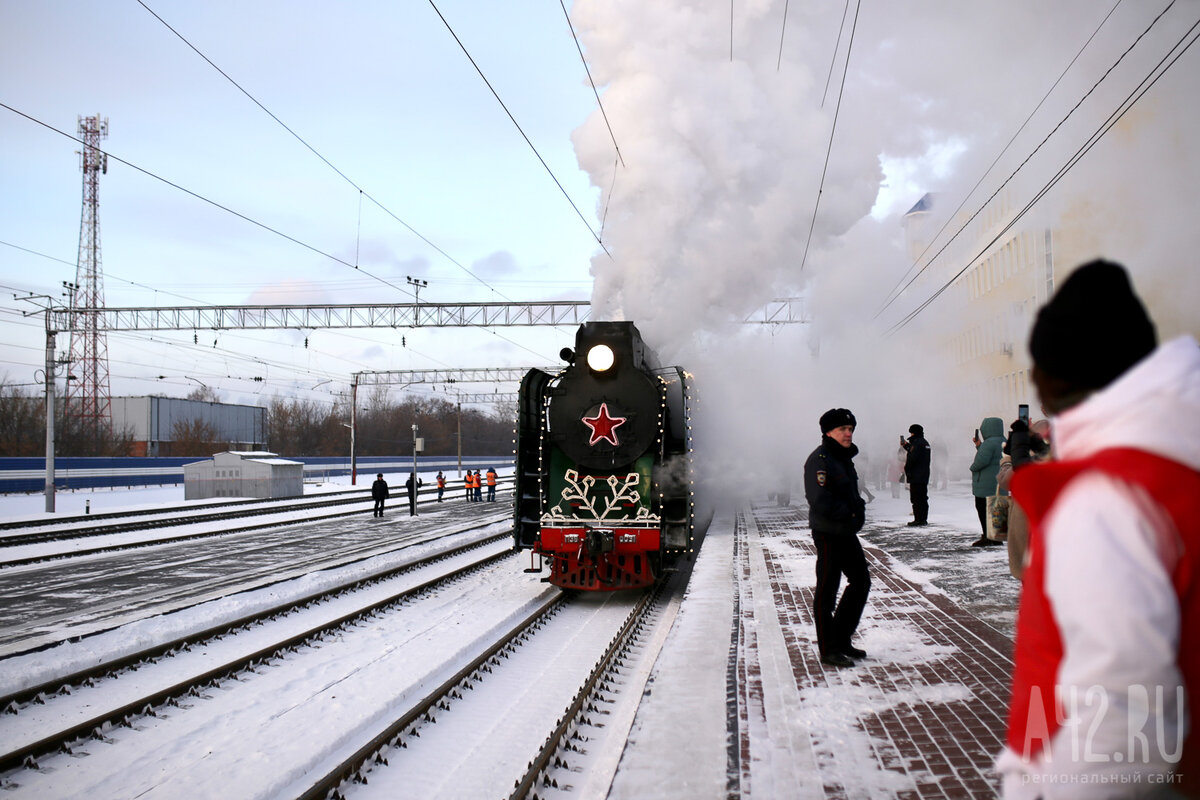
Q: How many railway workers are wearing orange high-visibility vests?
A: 4